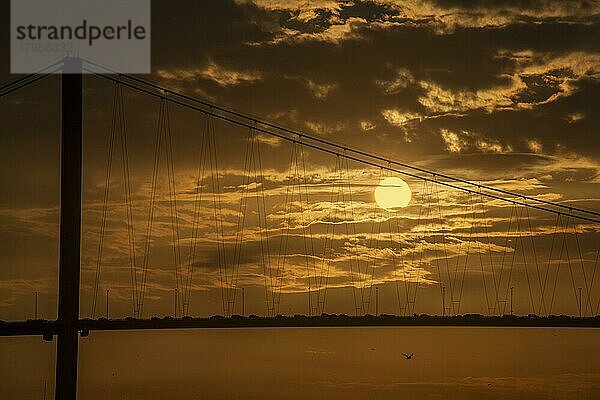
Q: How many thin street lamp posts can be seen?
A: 9